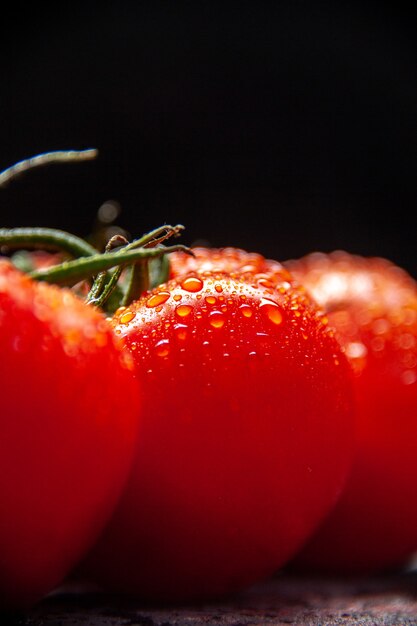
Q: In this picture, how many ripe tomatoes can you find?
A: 3